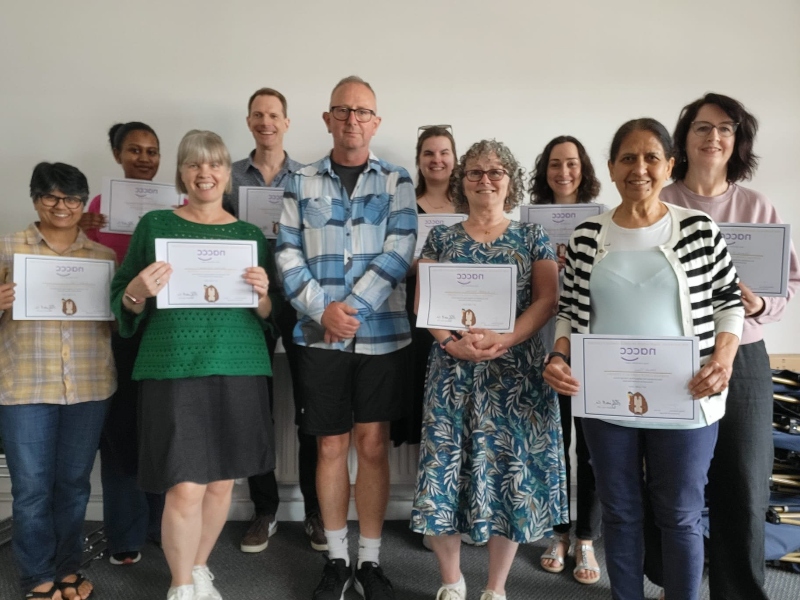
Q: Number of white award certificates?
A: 9